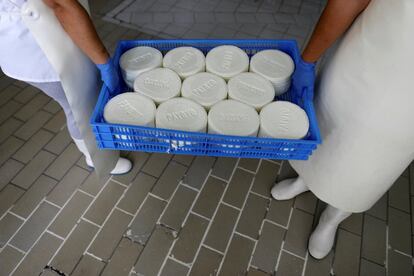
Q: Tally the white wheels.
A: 11